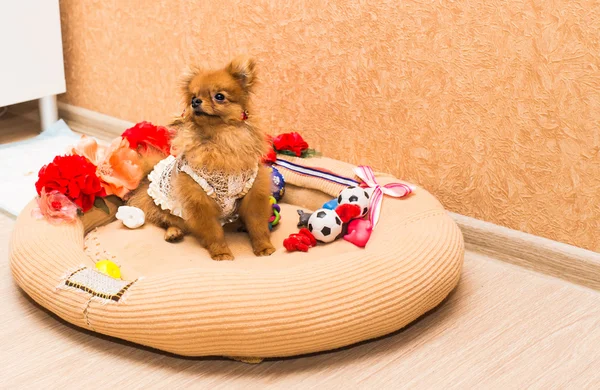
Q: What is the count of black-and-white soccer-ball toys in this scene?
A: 2